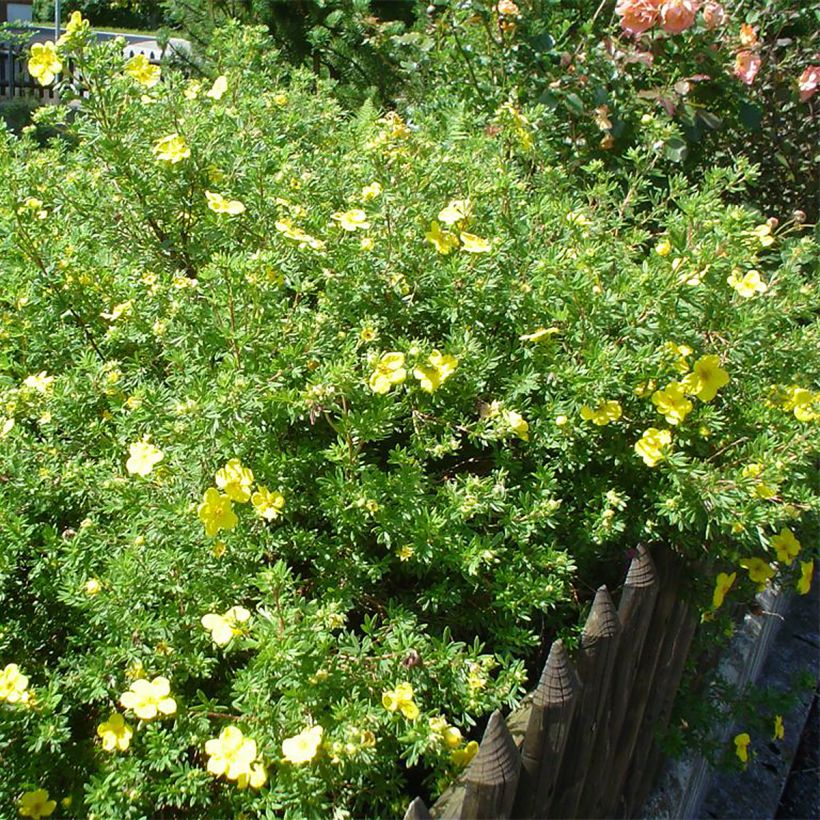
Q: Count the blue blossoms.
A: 0